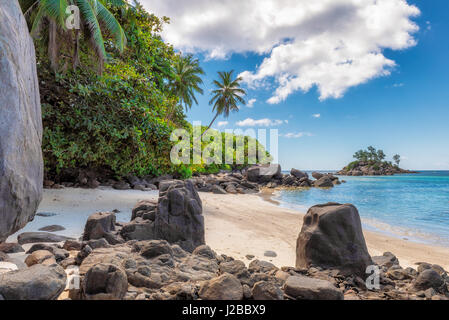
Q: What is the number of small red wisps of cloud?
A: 0